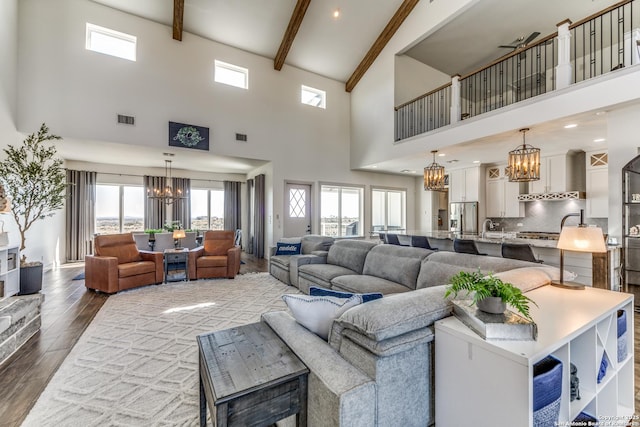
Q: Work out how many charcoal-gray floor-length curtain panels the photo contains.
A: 6